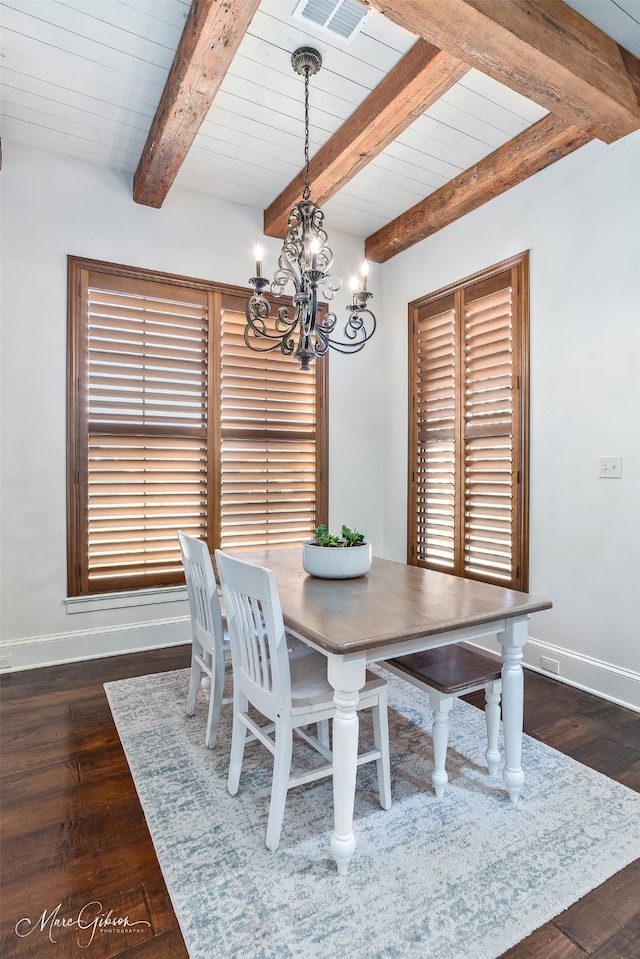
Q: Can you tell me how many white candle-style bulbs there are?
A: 4